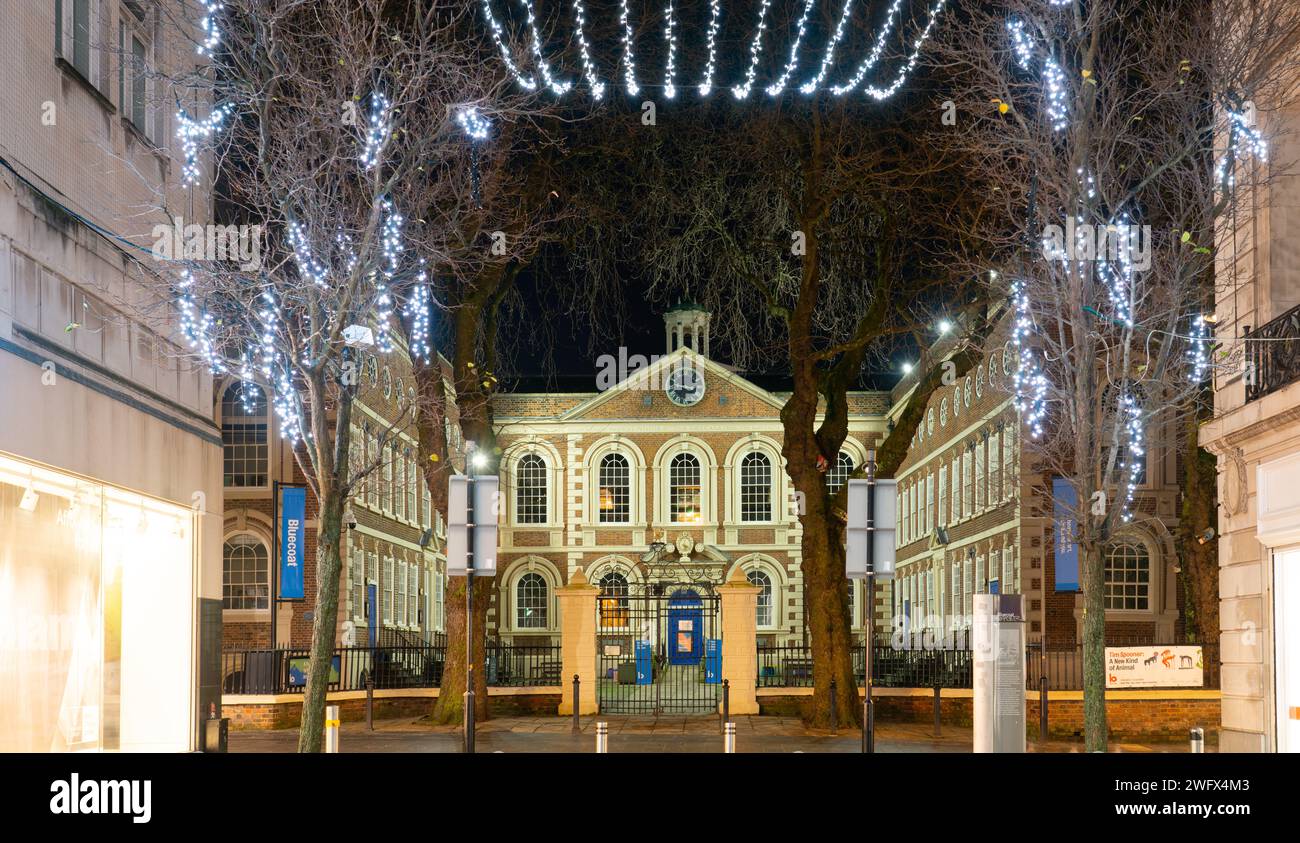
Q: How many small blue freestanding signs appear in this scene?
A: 2